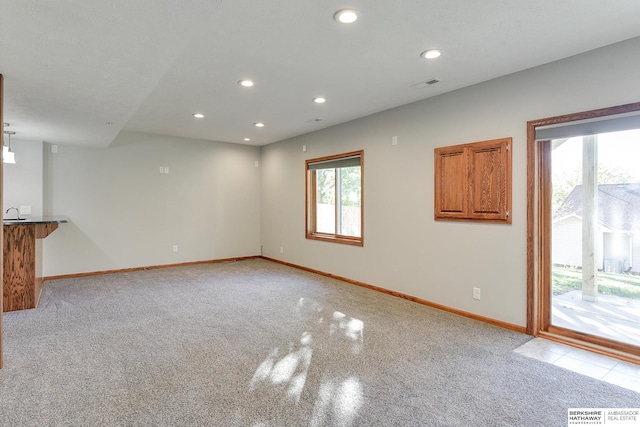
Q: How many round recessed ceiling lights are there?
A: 7